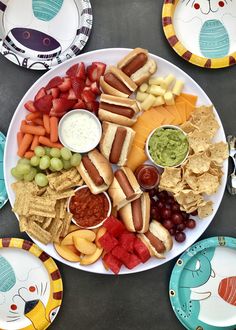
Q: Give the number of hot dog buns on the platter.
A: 8